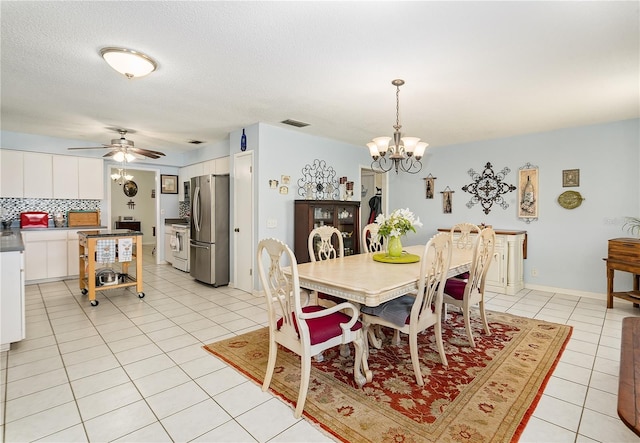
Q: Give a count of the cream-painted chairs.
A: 6